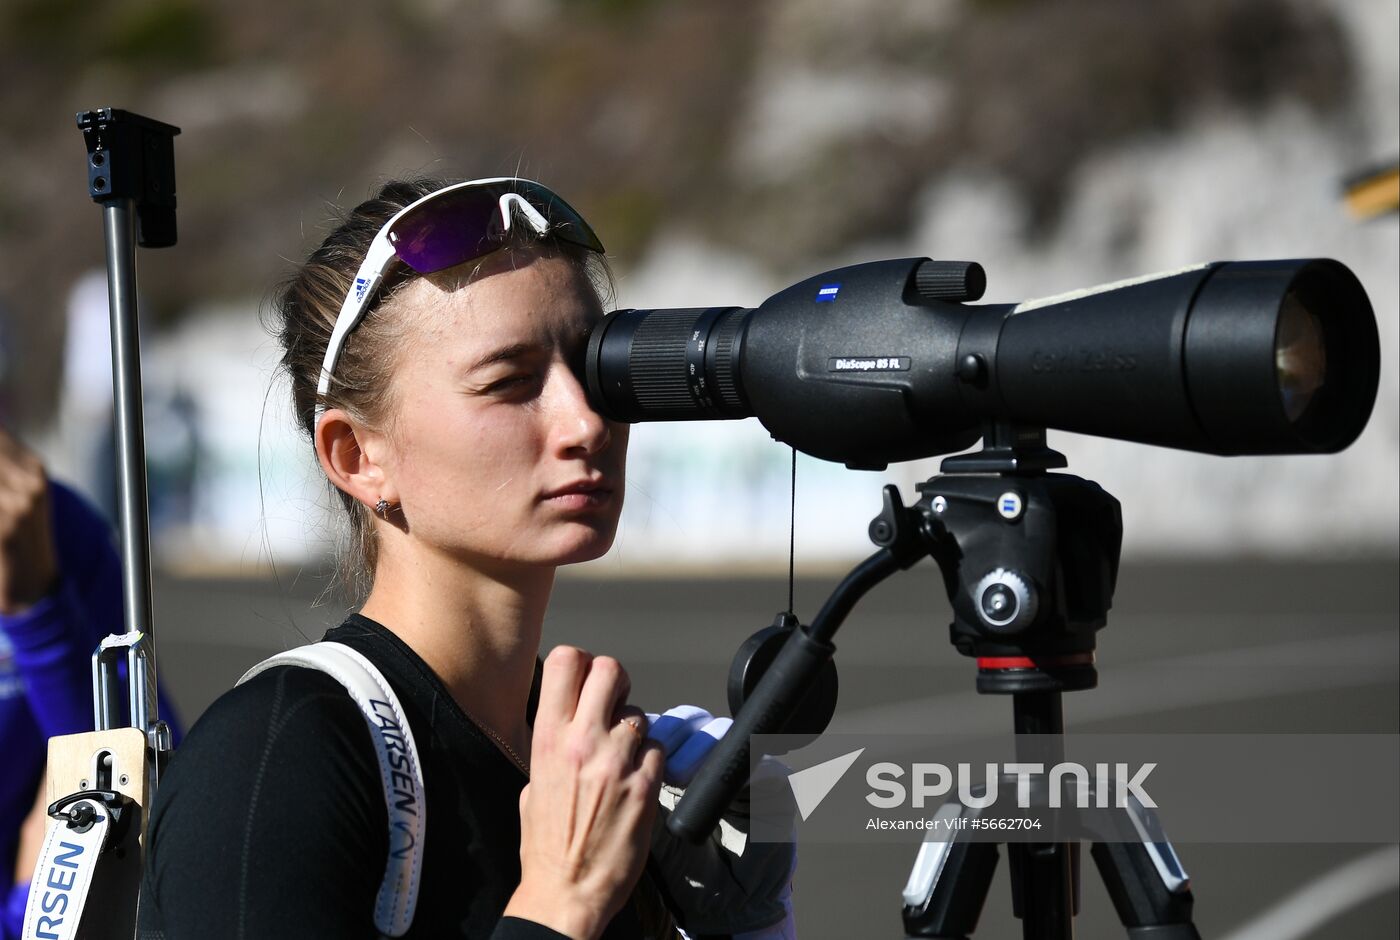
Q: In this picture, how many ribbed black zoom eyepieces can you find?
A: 1